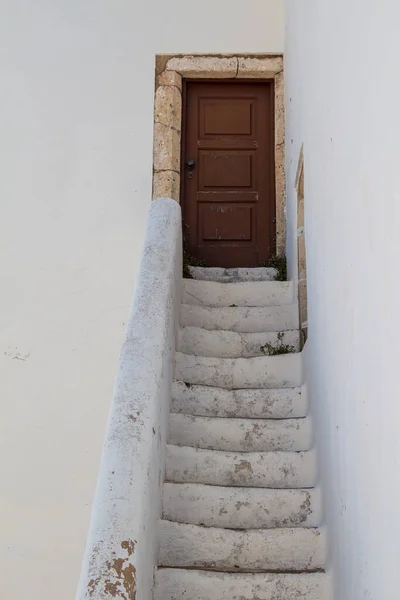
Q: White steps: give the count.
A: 11